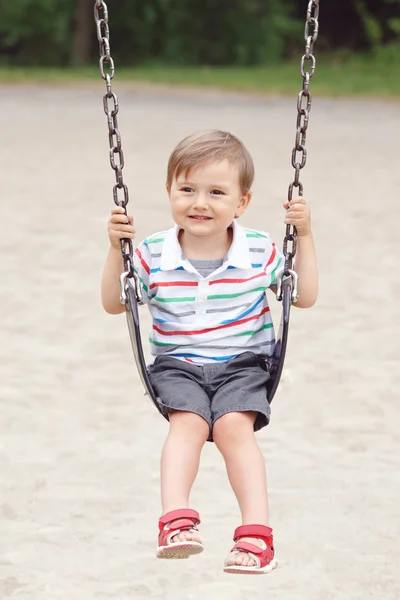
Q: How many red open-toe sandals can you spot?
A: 2